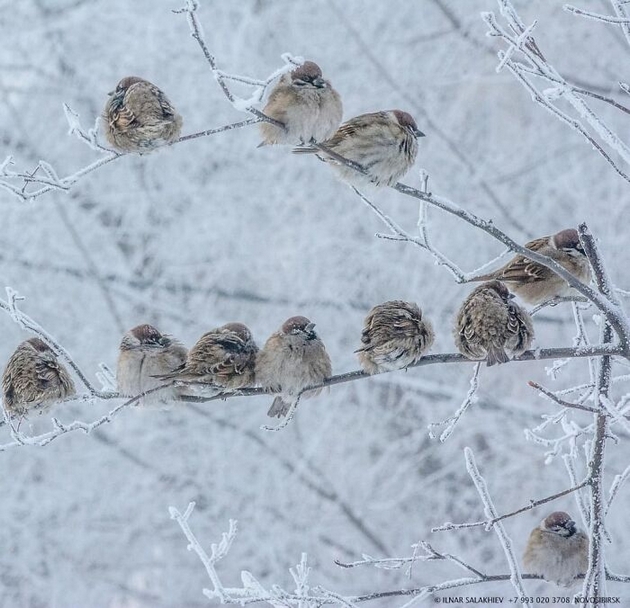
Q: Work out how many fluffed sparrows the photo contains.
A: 11